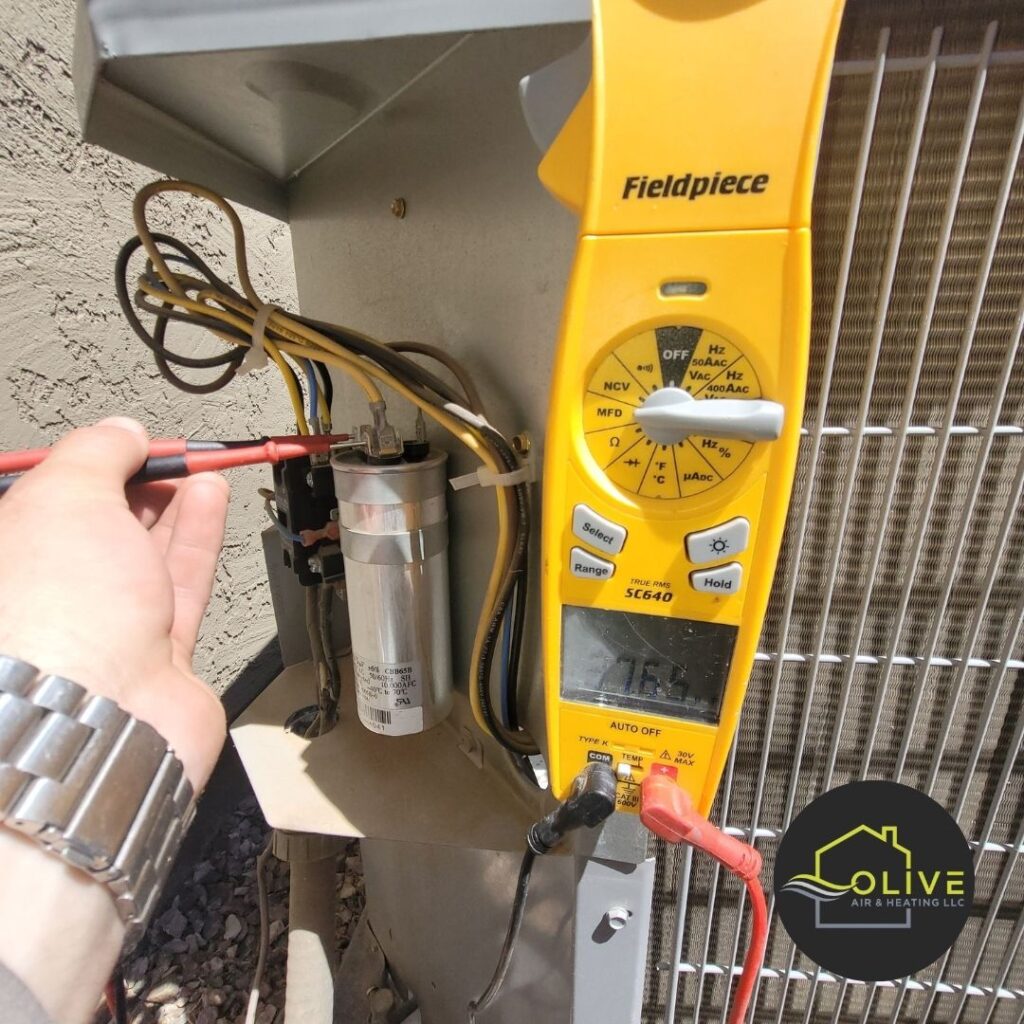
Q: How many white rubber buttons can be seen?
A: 4